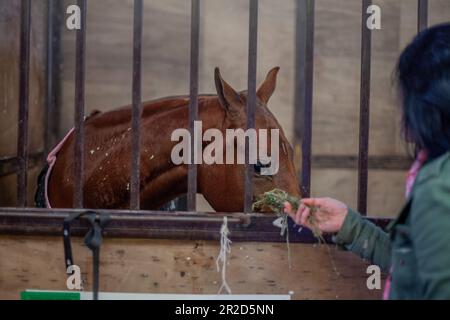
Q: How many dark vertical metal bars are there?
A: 8